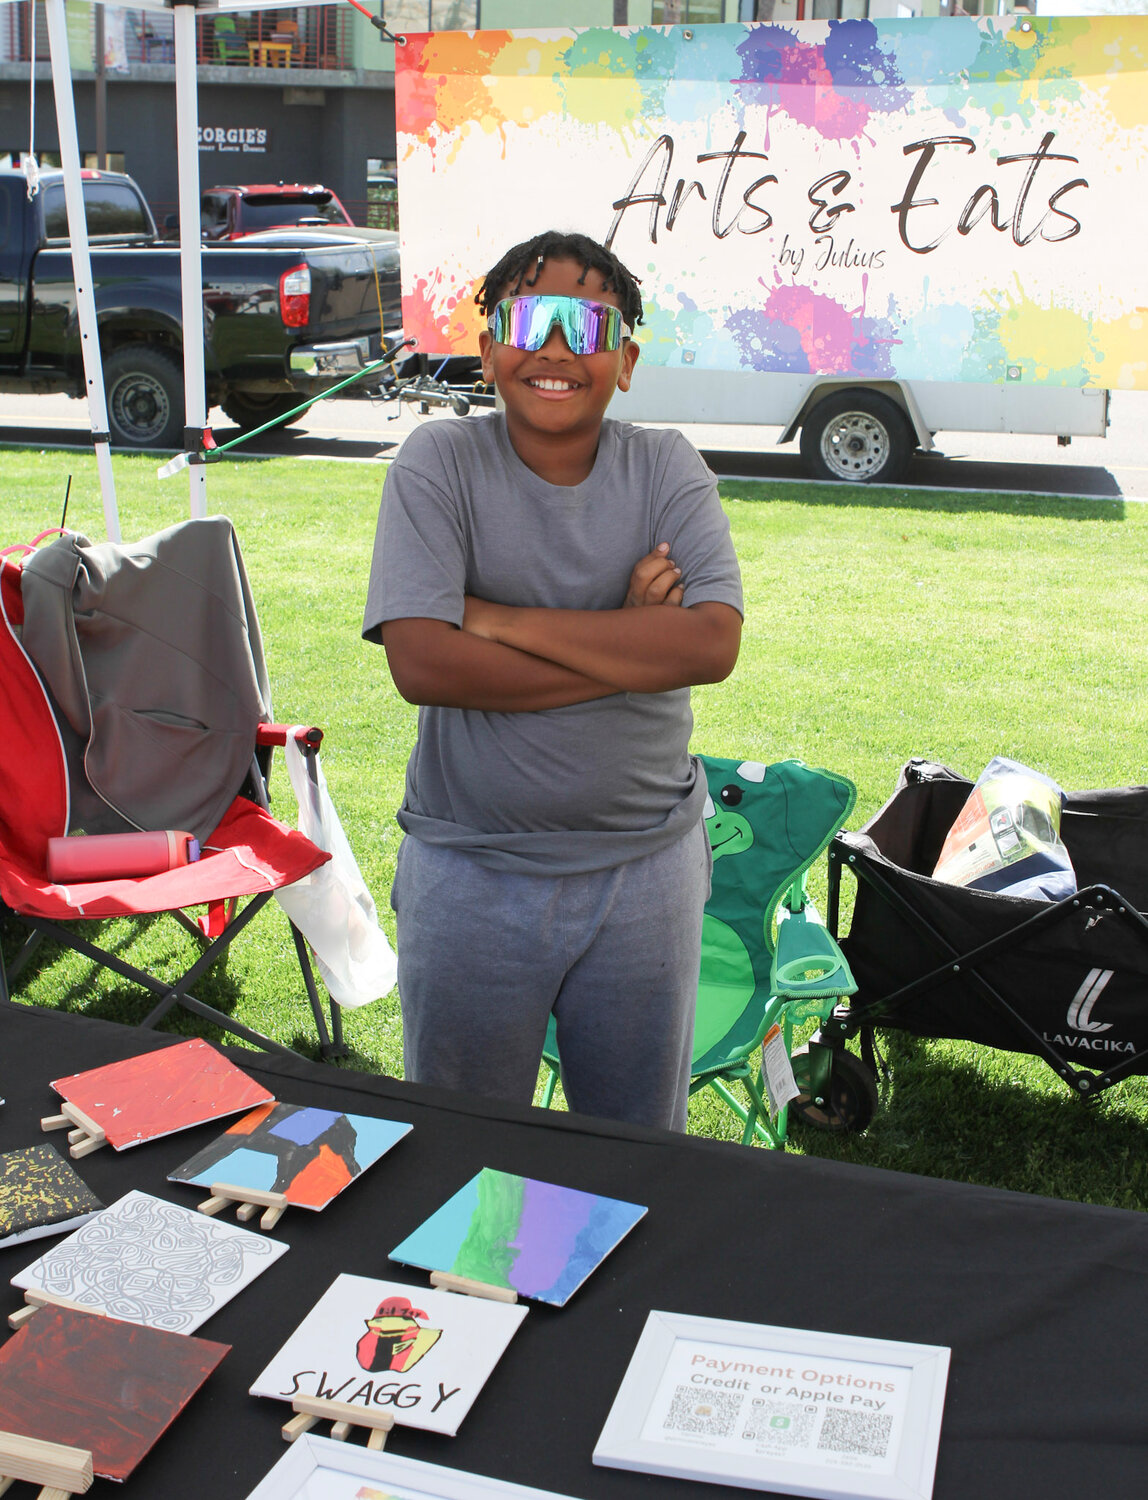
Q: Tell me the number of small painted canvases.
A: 7